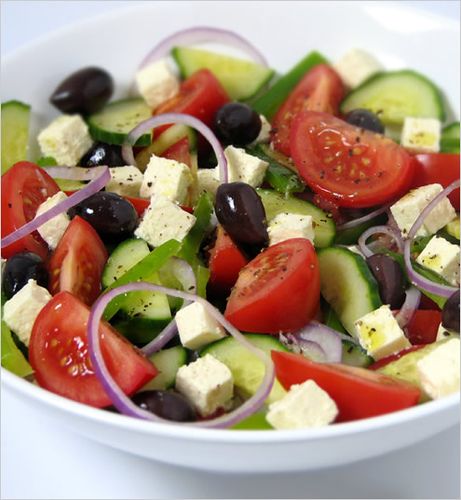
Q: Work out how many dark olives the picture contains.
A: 10